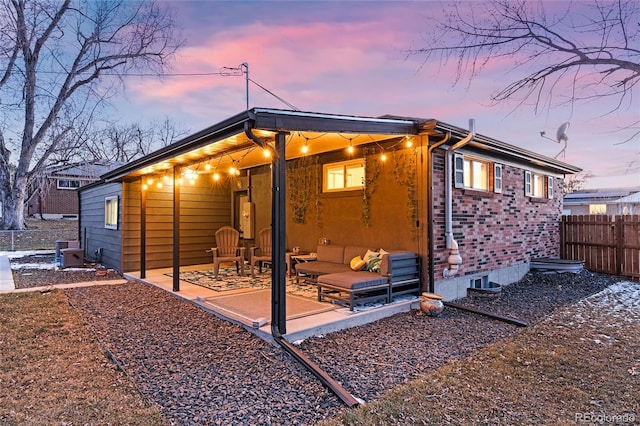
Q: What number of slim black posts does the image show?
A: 3